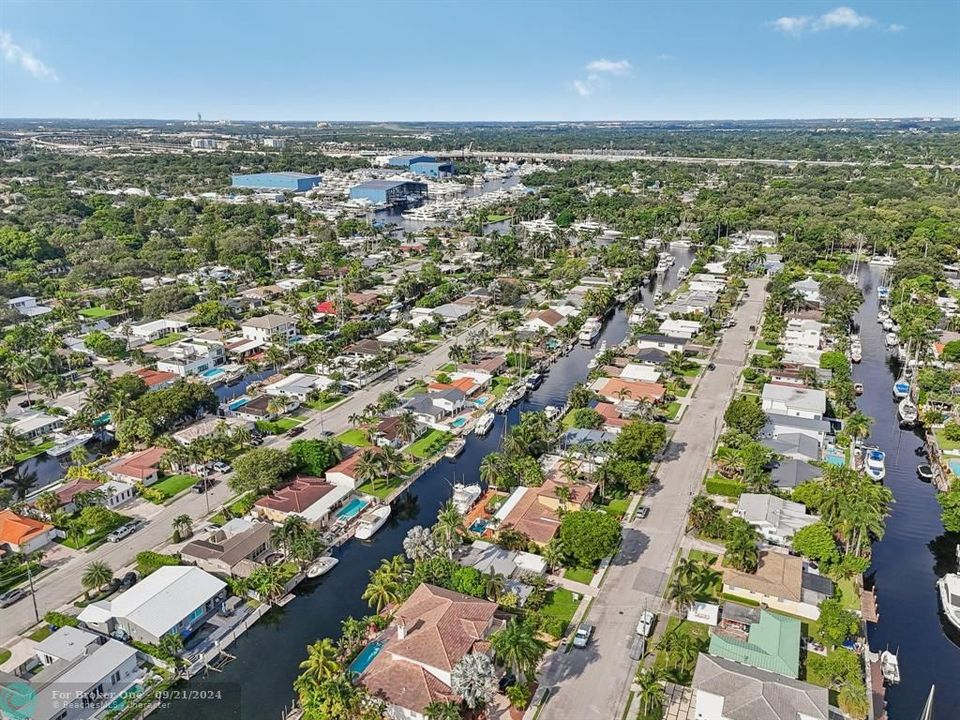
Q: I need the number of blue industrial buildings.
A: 4